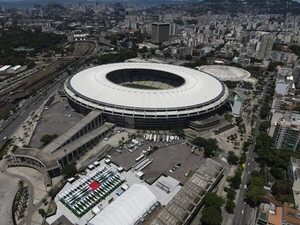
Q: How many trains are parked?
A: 0